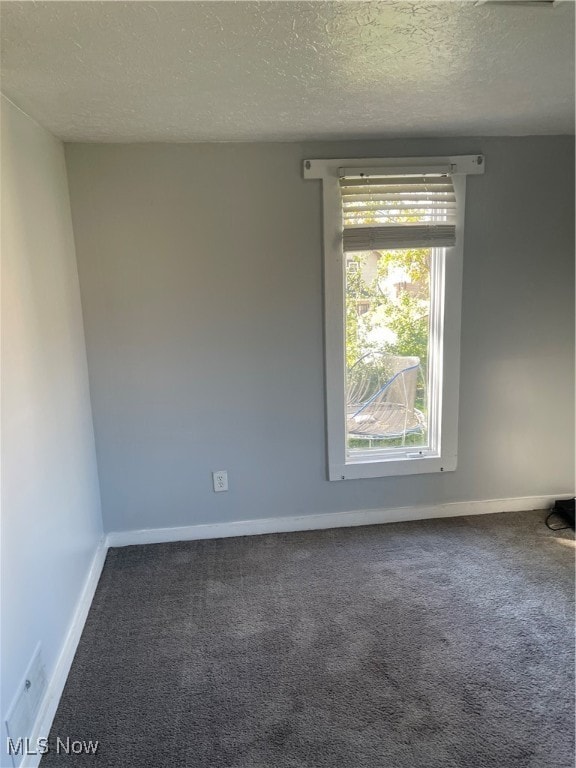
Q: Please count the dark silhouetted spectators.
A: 0